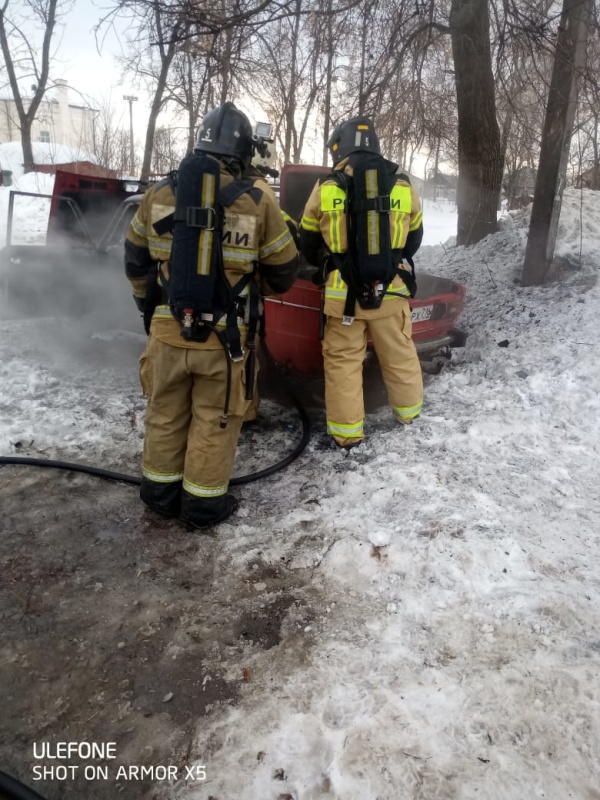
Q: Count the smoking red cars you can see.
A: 1